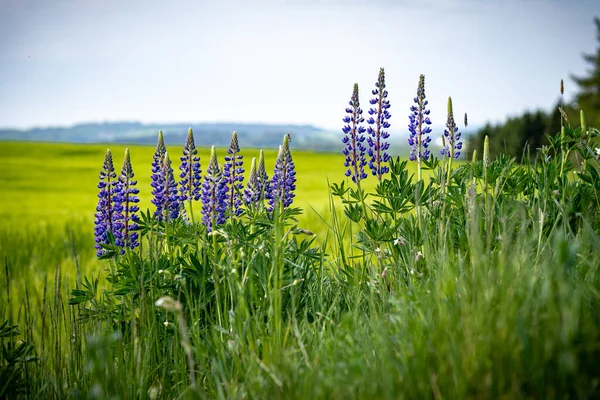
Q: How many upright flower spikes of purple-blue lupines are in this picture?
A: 15